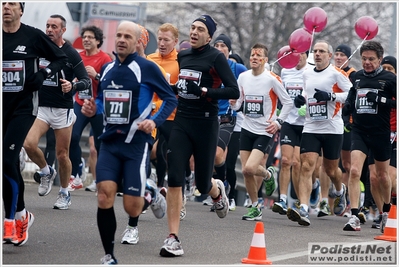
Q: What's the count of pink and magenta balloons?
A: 4